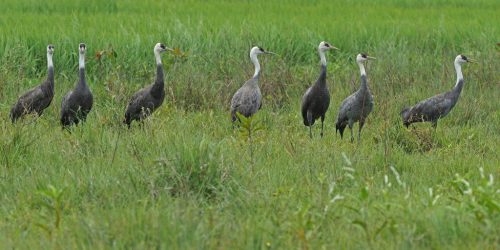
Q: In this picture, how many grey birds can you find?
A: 7